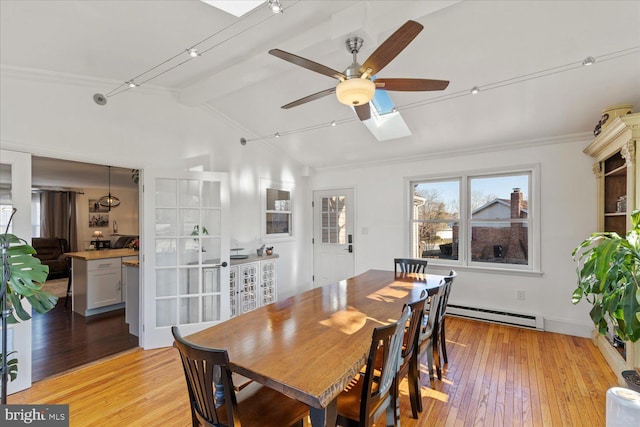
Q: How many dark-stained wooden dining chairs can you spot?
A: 6